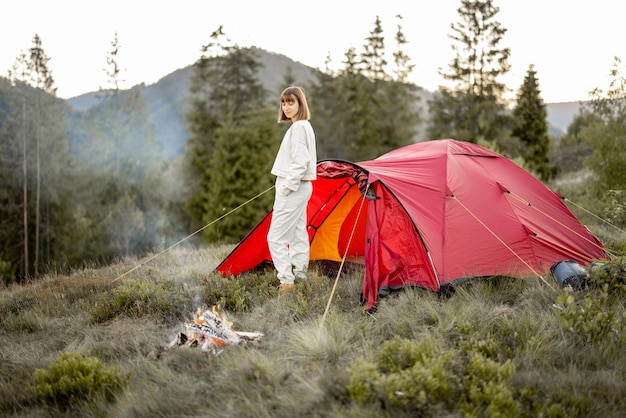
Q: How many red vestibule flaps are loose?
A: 1